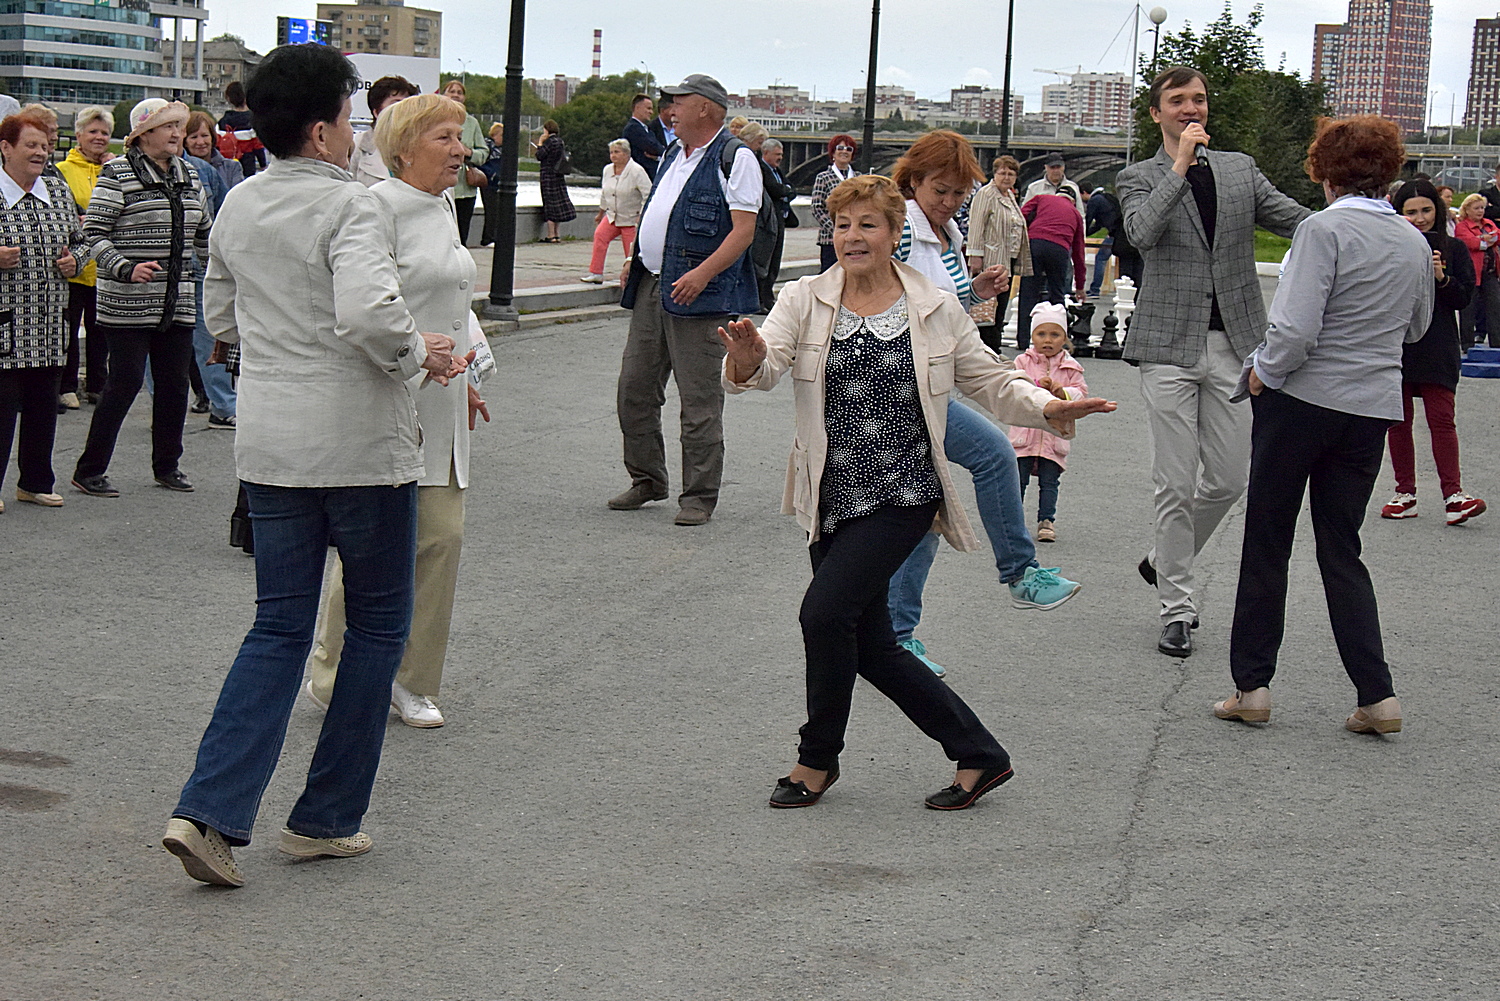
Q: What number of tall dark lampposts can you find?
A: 3